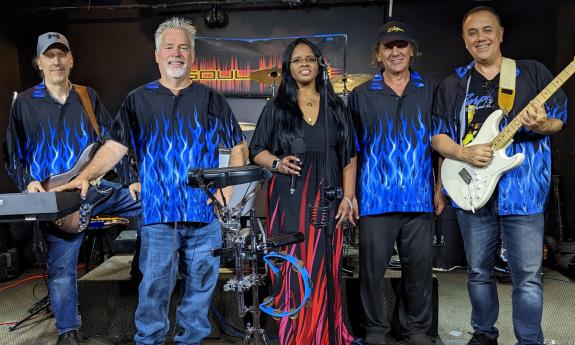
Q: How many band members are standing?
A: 5